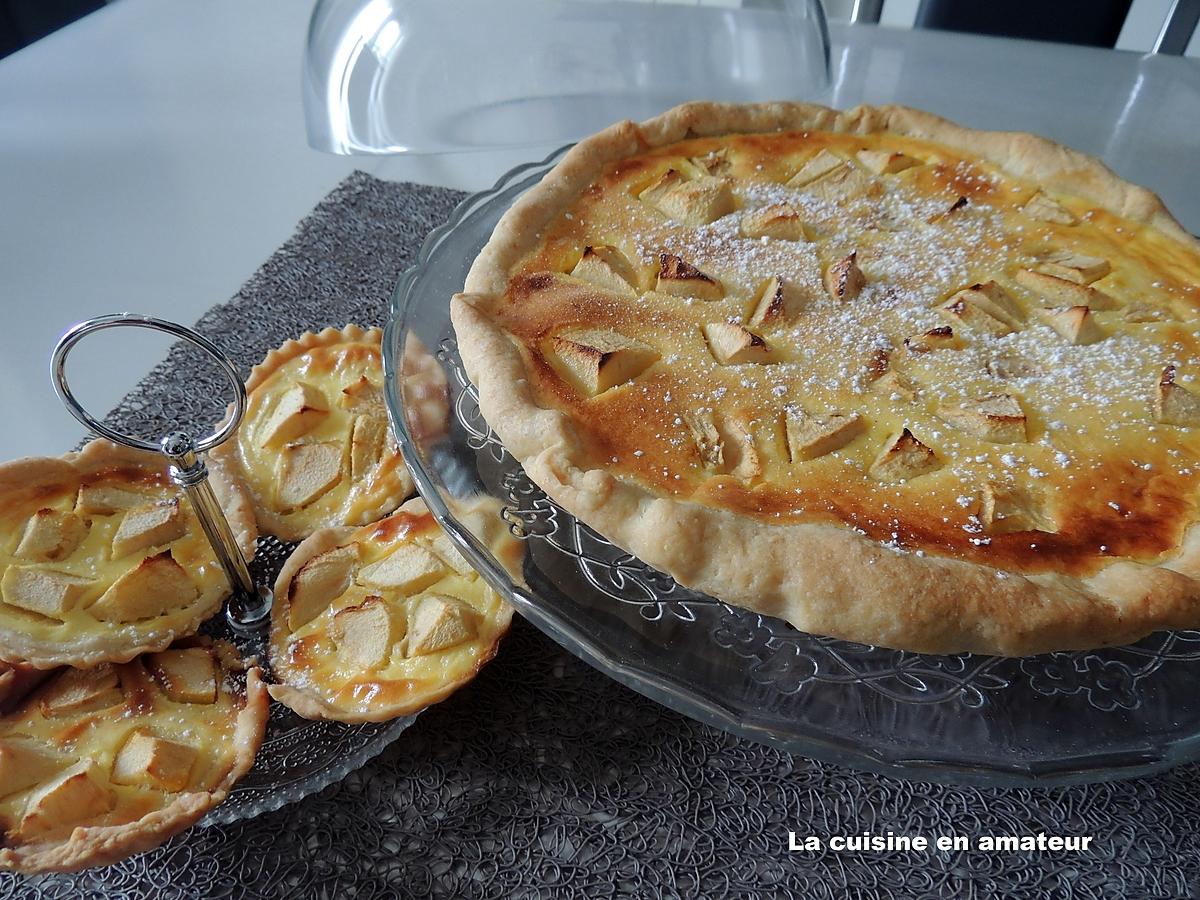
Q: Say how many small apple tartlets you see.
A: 4